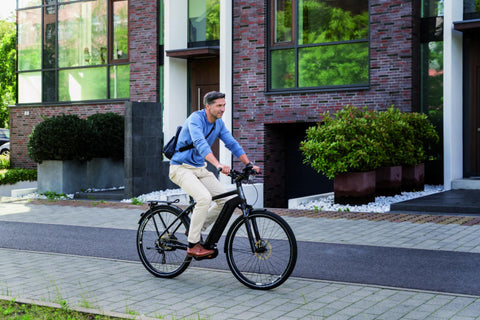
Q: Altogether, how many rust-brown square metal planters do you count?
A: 3